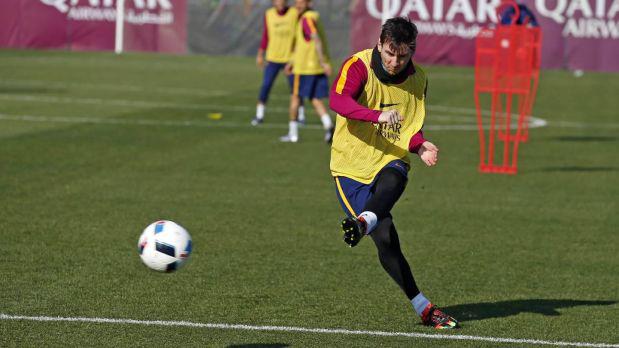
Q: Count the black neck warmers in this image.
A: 1